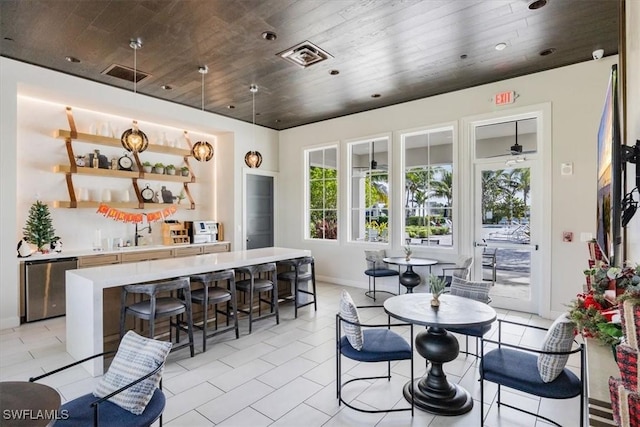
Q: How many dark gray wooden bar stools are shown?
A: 4